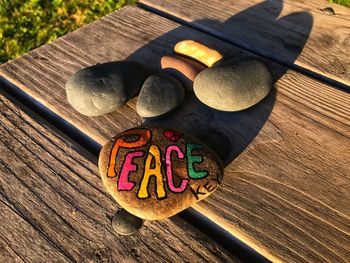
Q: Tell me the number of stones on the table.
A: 7